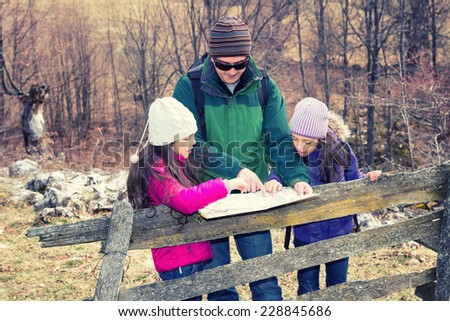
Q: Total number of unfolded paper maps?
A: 1